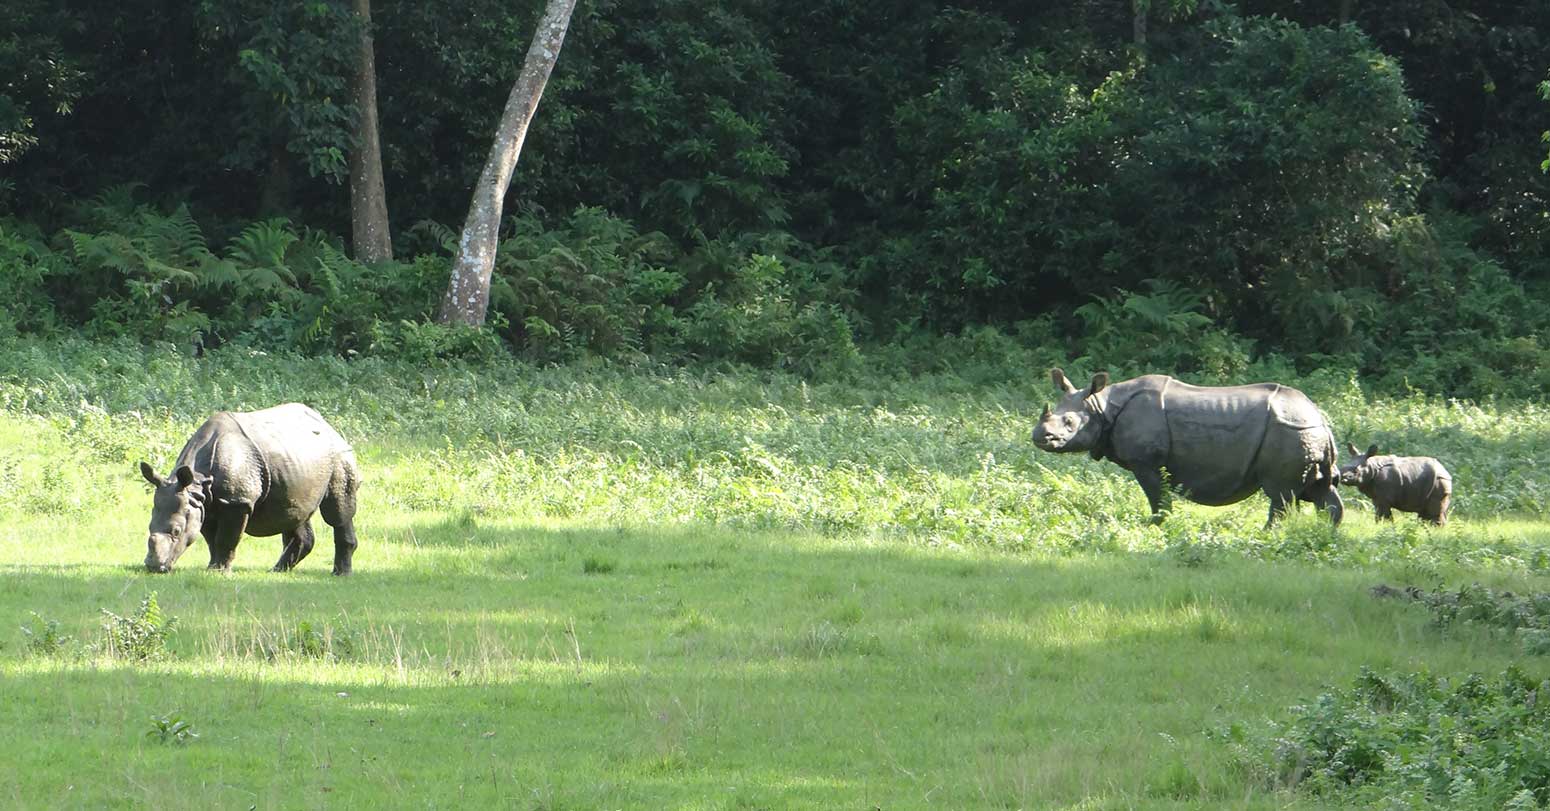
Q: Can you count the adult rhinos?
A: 2